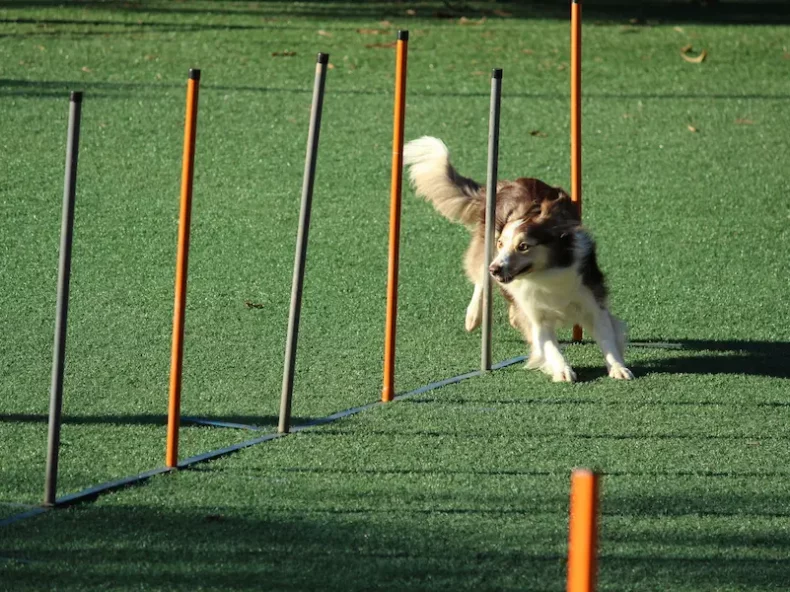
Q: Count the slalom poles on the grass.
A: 7